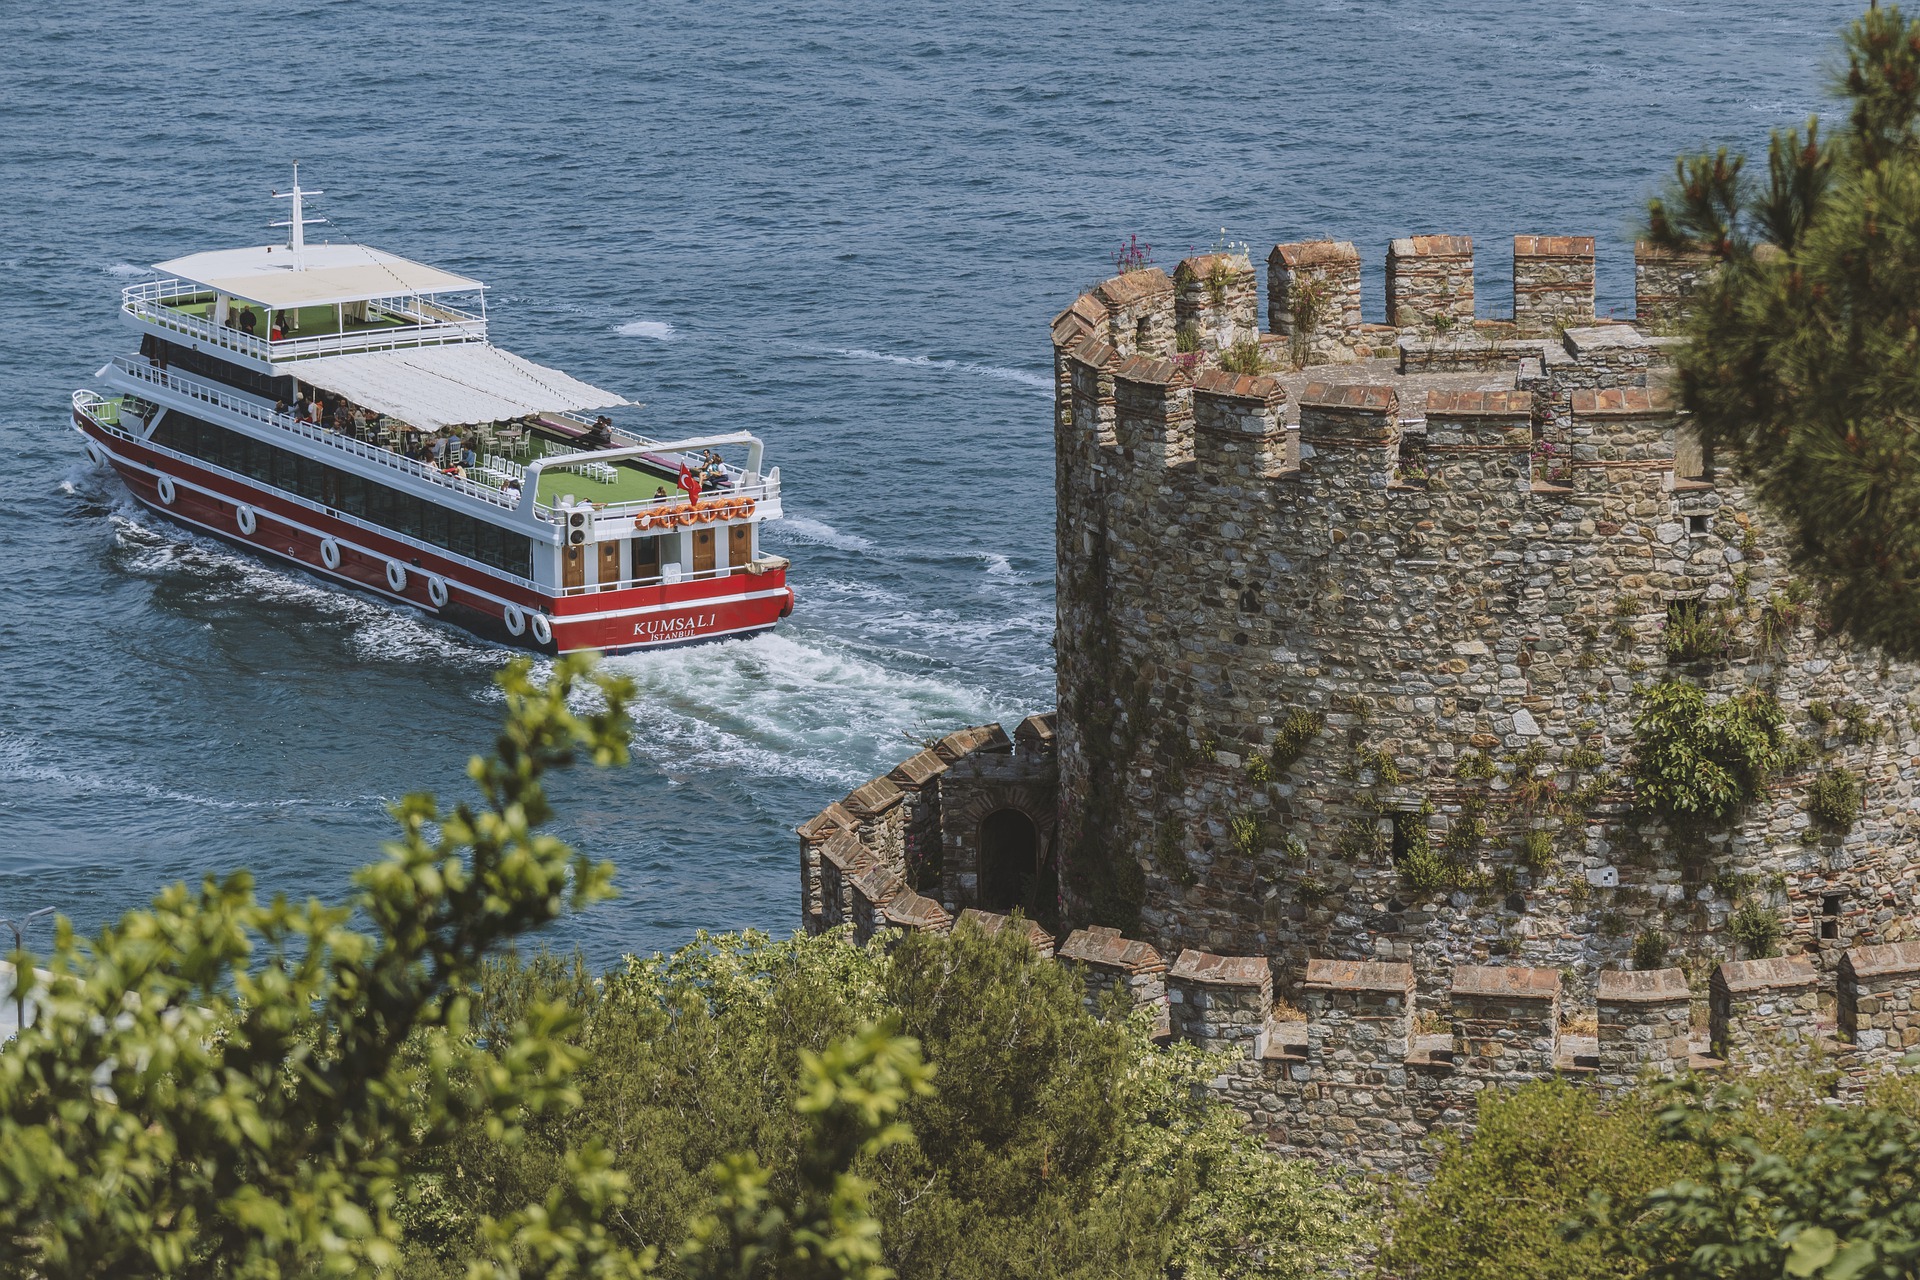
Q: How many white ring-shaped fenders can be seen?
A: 8